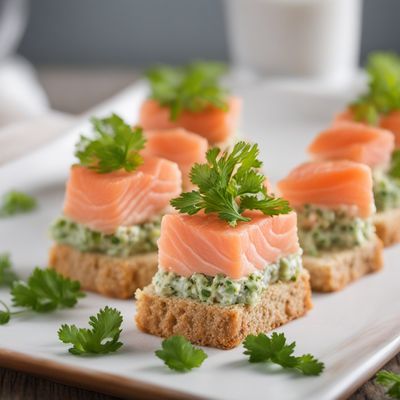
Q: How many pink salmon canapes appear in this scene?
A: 7